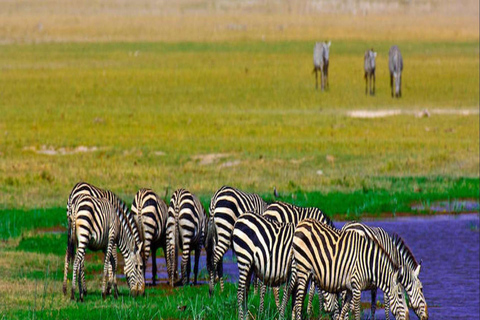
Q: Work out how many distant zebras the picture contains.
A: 3